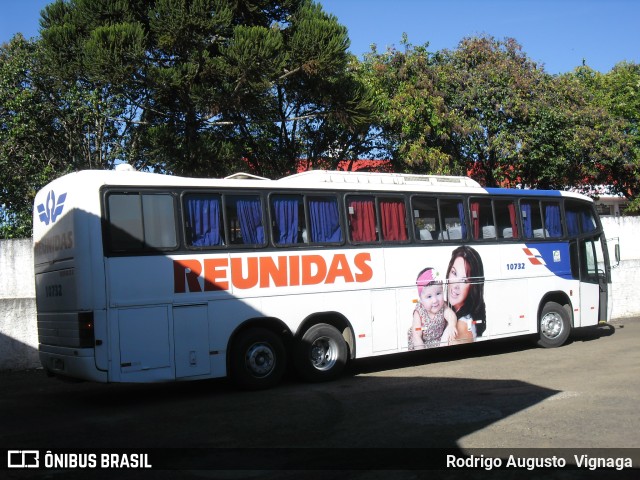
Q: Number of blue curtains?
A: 9